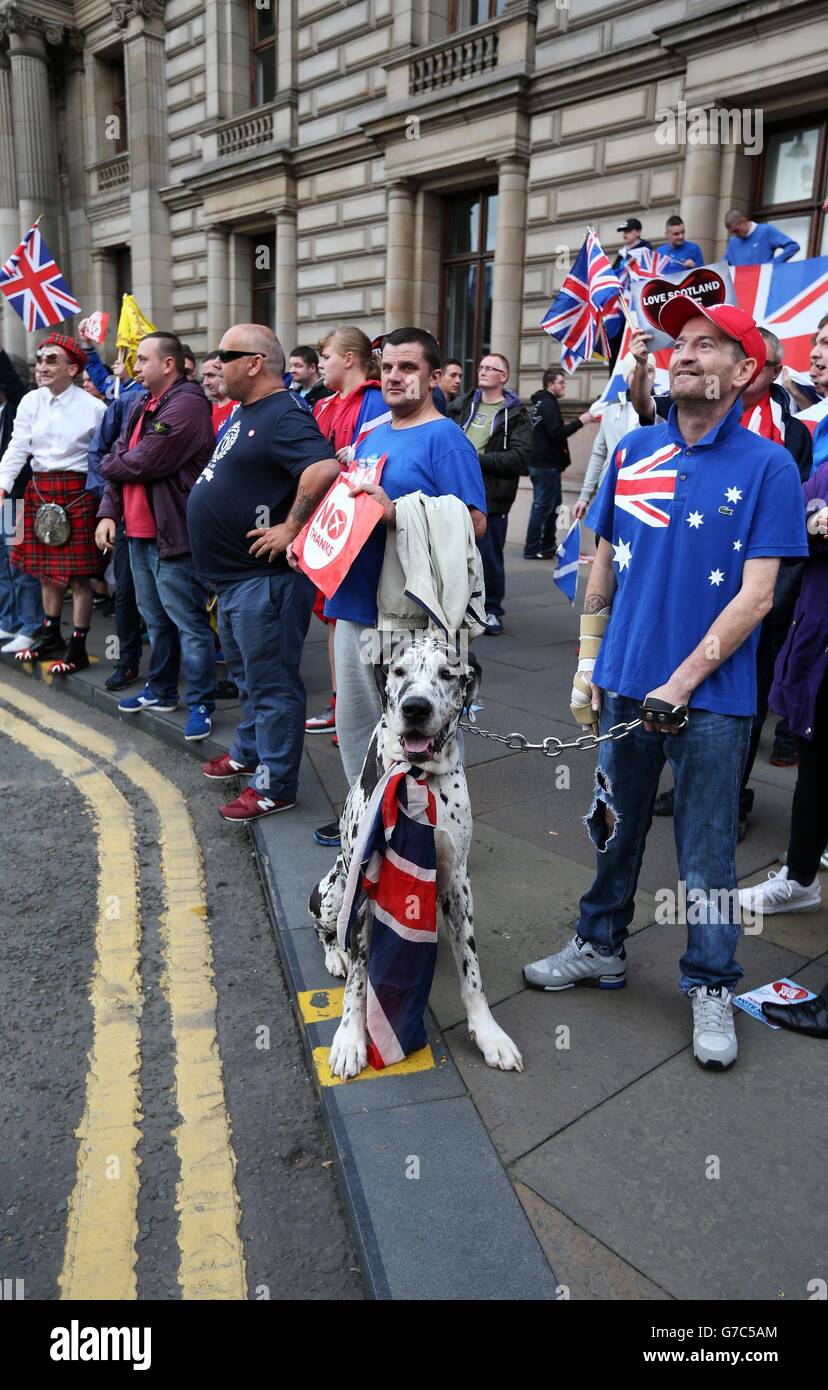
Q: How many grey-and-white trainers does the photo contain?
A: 2